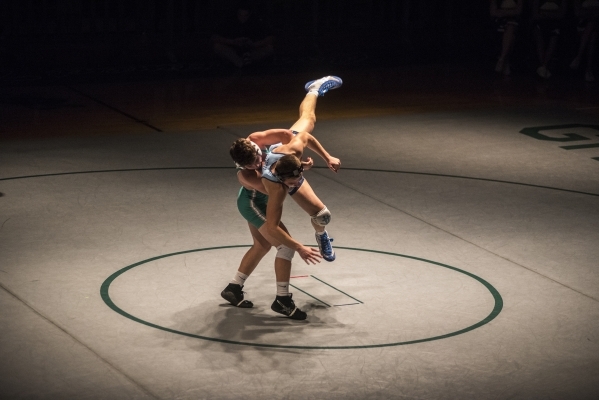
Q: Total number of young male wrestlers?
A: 2